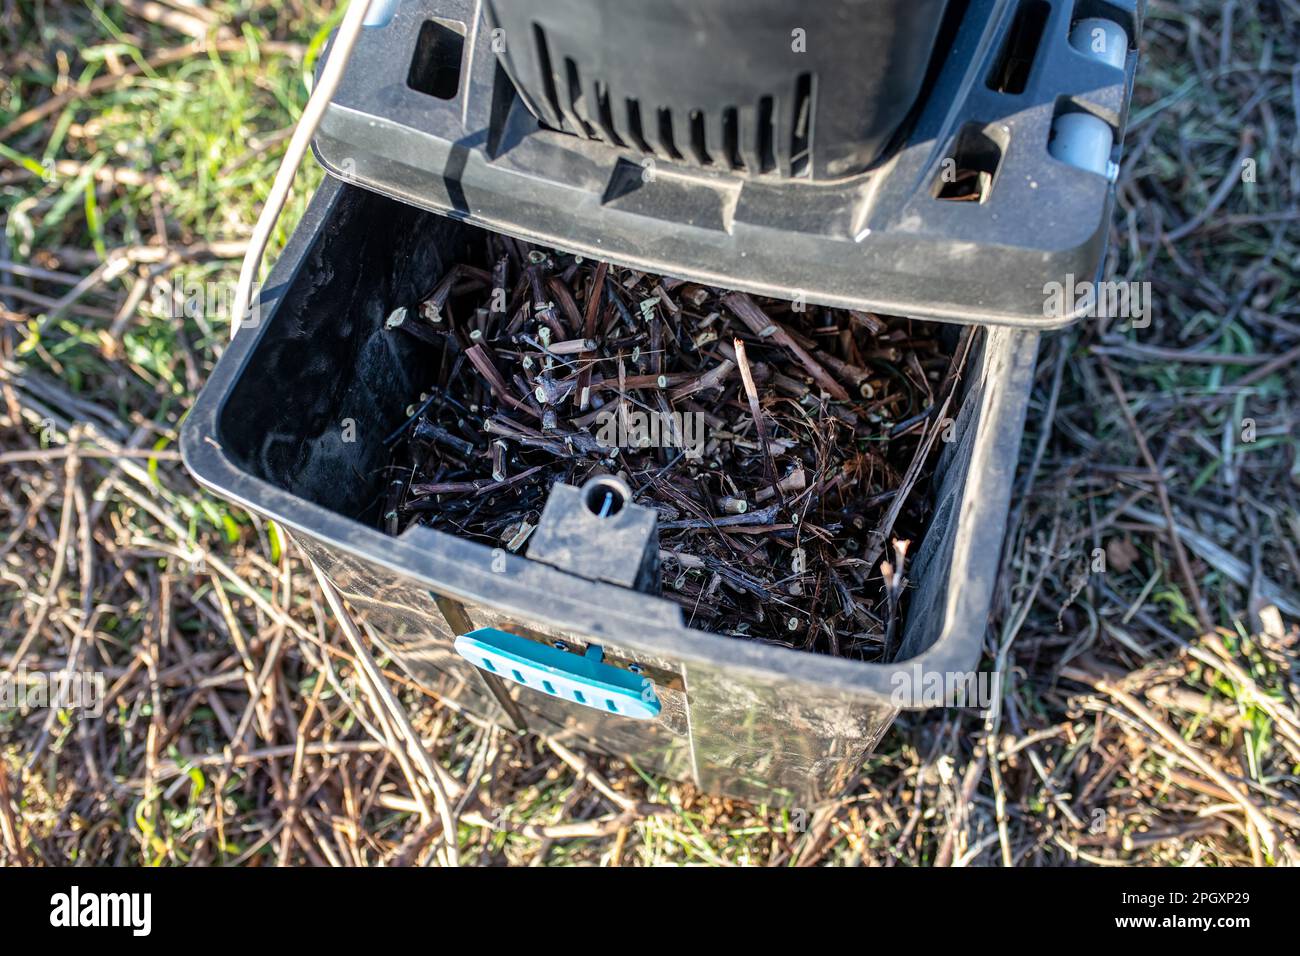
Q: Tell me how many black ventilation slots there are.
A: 9